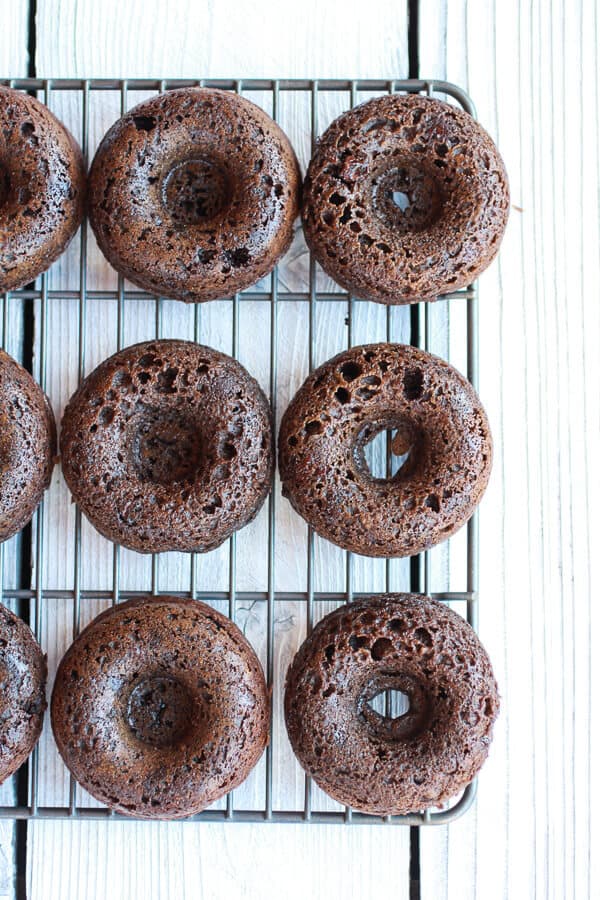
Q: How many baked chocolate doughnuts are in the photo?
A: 9